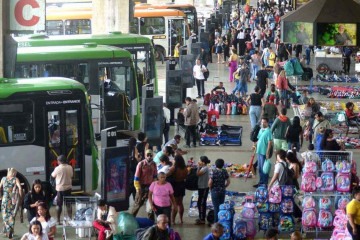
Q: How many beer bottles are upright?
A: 0